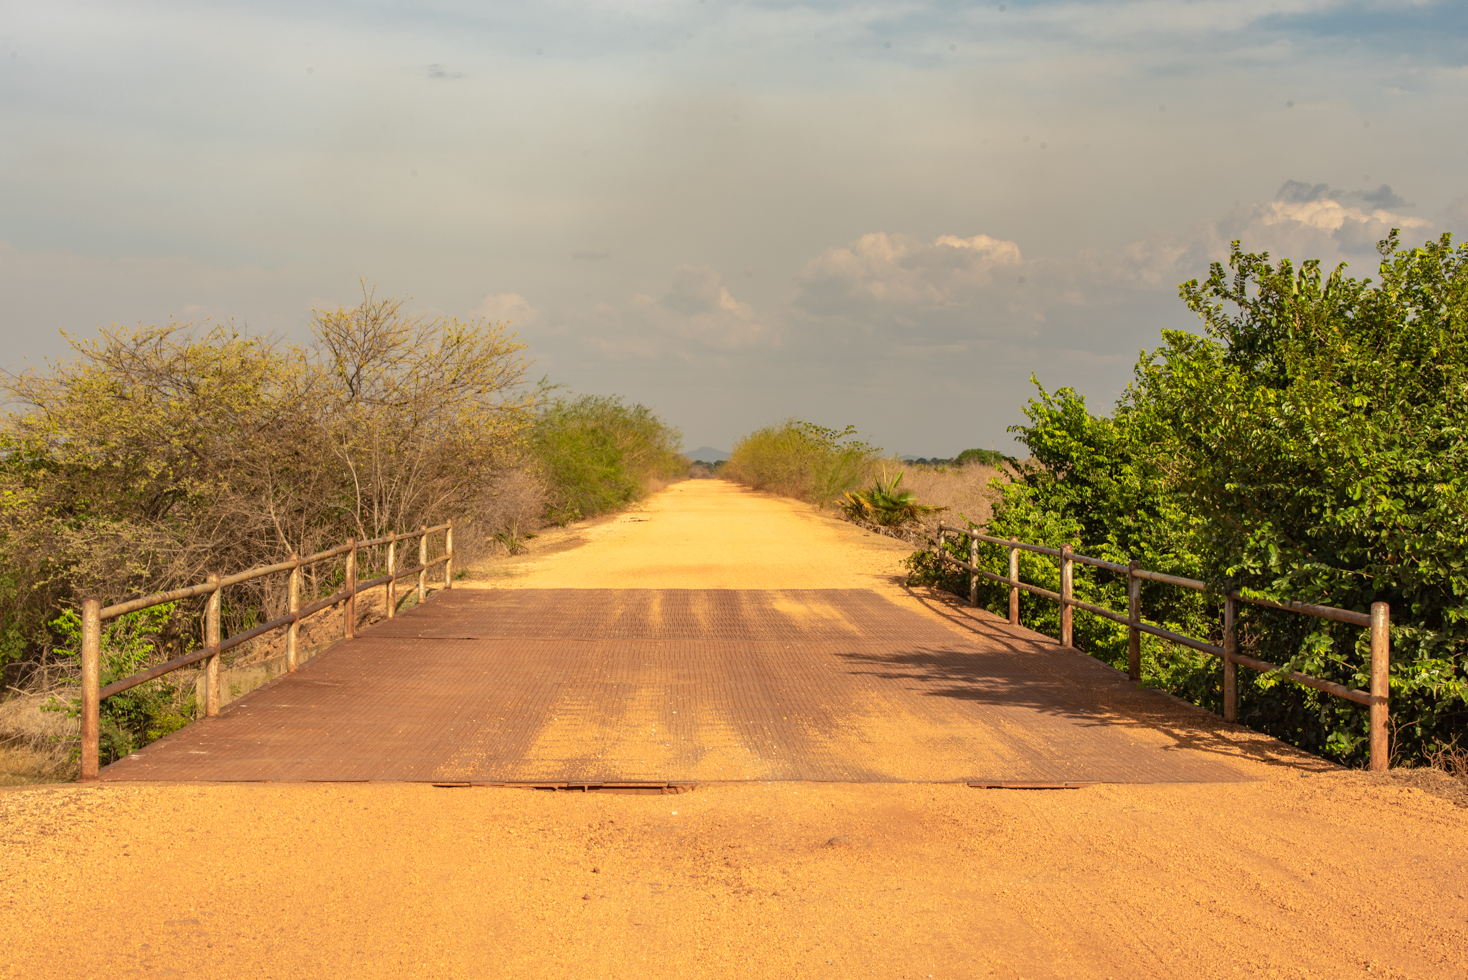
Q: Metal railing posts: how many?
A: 14